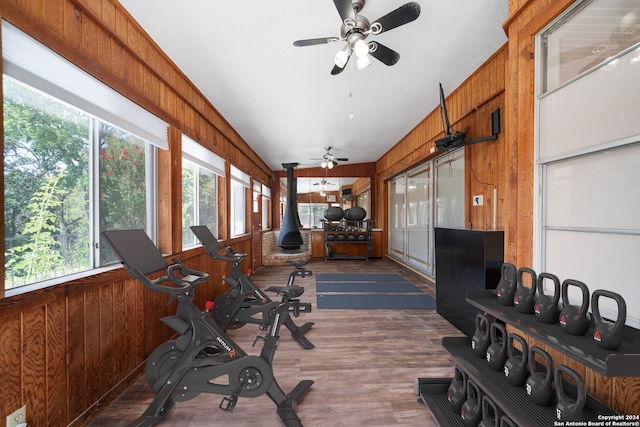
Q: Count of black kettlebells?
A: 14